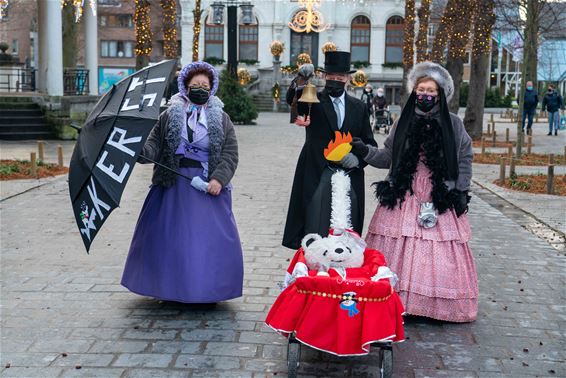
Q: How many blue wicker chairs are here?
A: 0